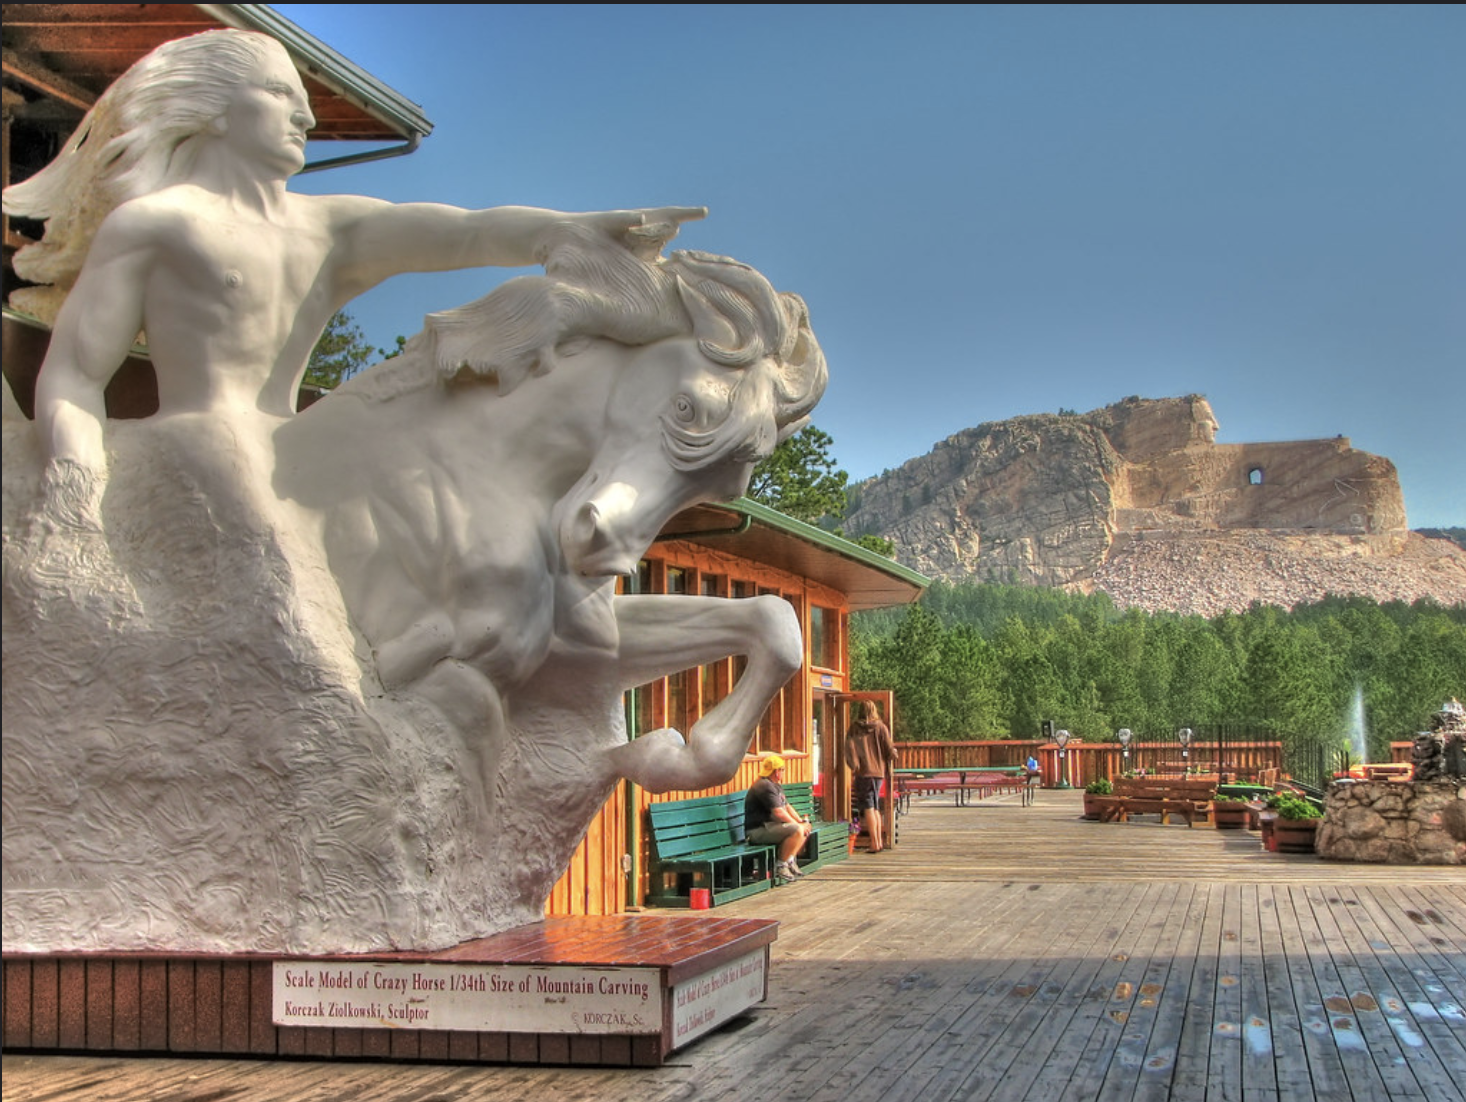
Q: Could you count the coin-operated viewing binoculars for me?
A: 3